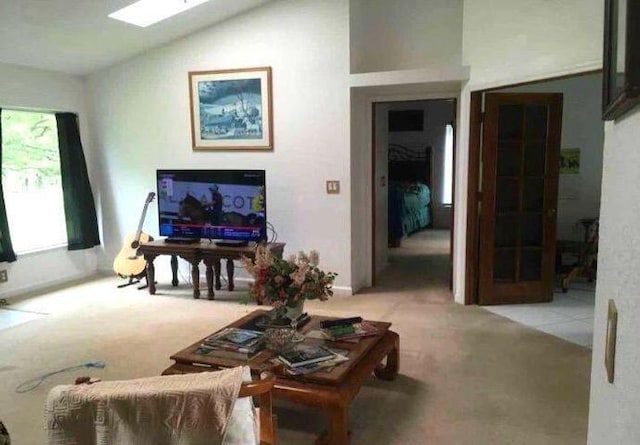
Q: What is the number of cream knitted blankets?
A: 1